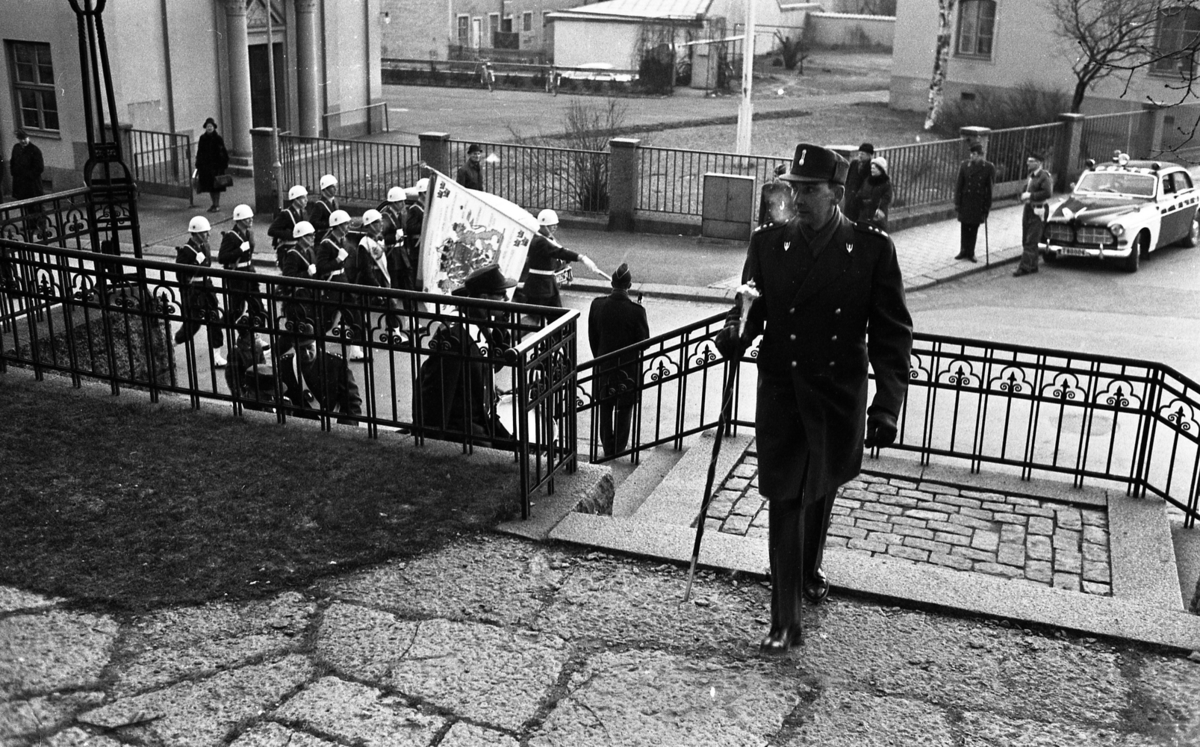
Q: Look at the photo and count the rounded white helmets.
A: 10